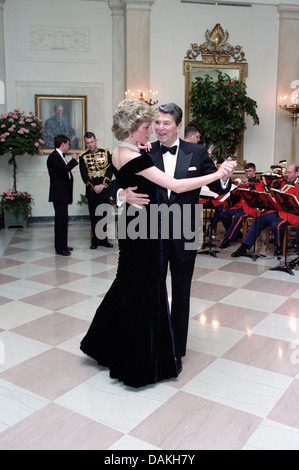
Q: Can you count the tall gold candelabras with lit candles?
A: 2